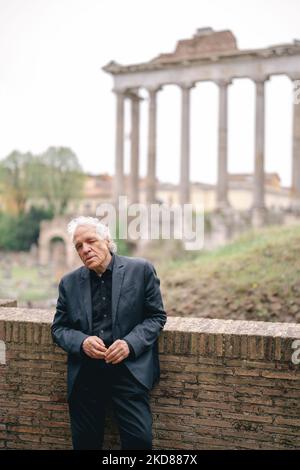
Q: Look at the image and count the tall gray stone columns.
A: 7